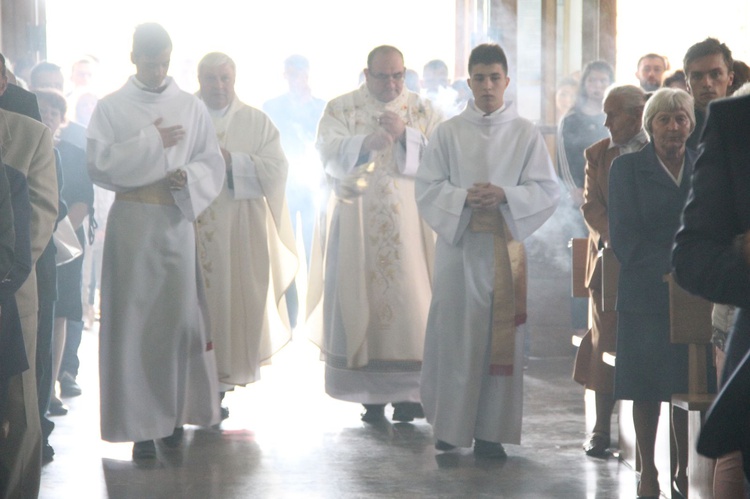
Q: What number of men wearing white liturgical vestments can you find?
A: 4